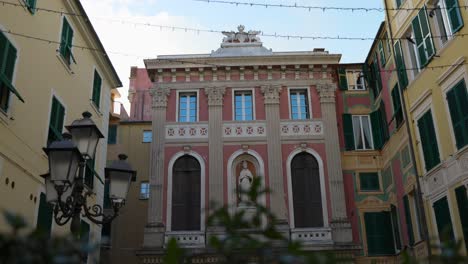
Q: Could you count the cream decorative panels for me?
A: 3